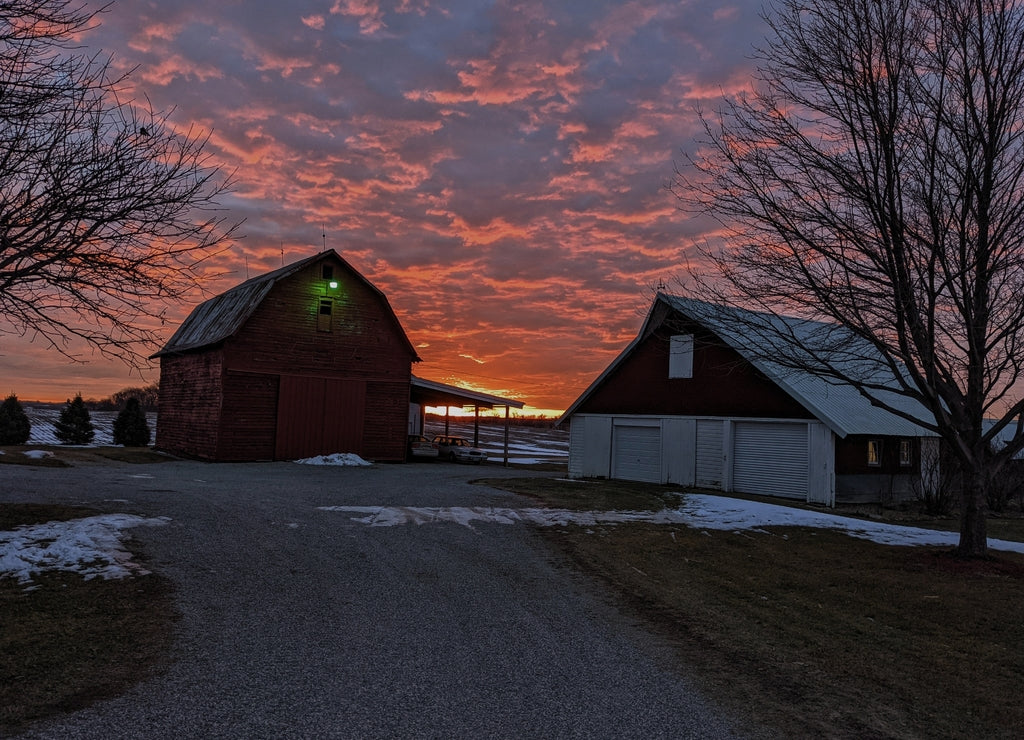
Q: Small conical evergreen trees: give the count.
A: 3